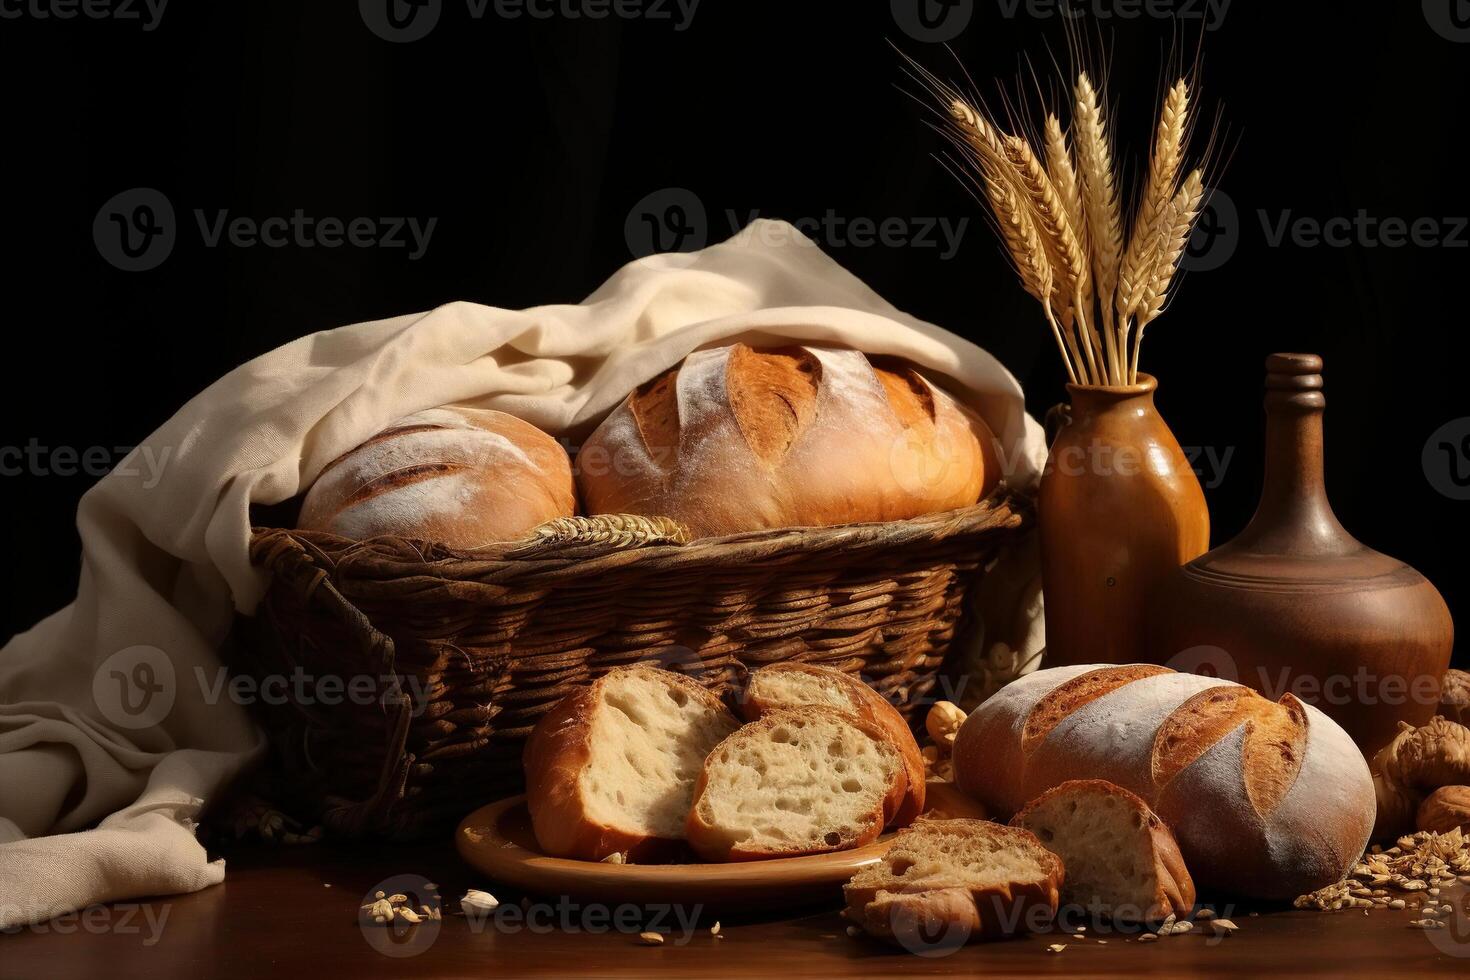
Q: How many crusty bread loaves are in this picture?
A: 3